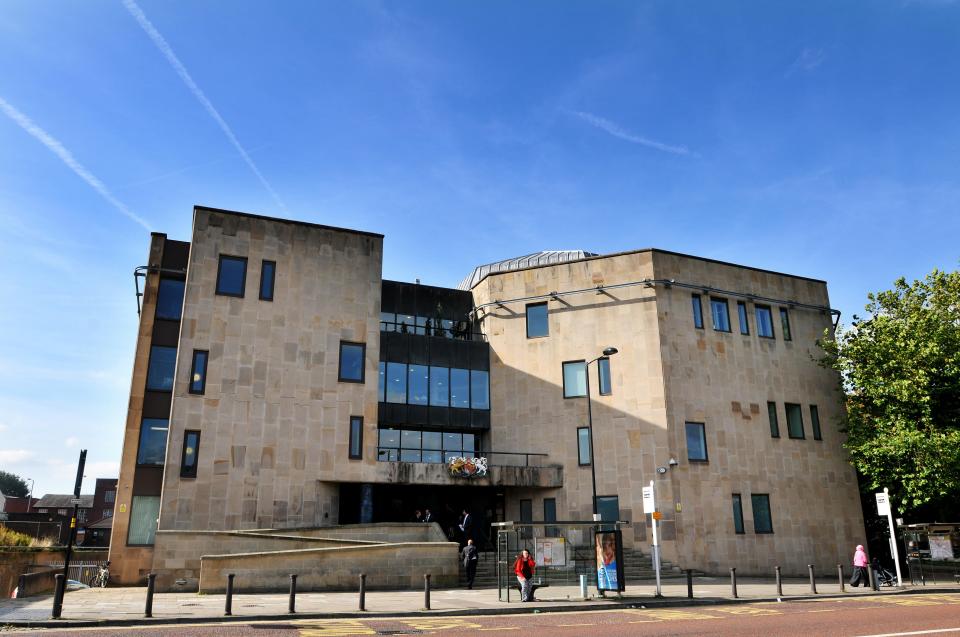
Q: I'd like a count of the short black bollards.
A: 12